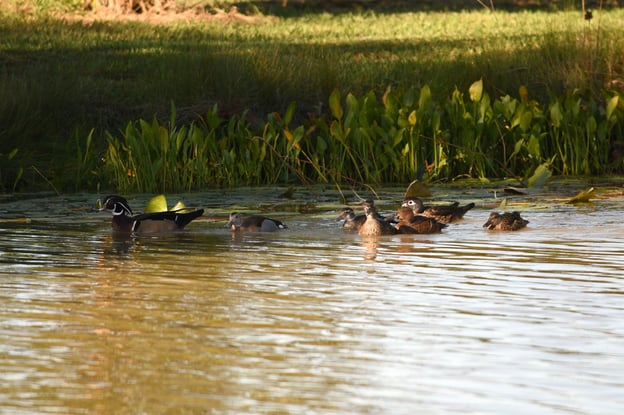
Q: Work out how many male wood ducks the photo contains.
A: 1